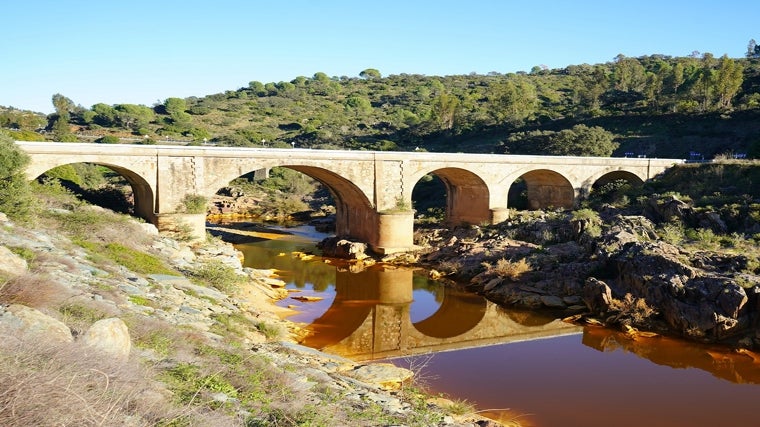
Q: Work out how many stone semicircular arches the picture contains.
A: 5